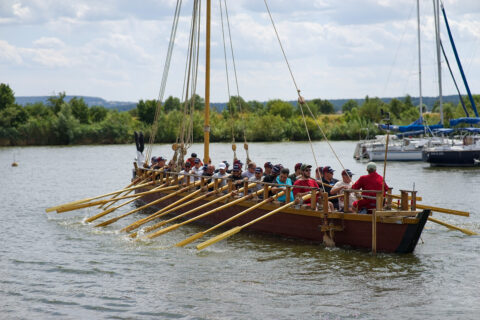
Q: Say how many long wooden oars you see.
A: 15